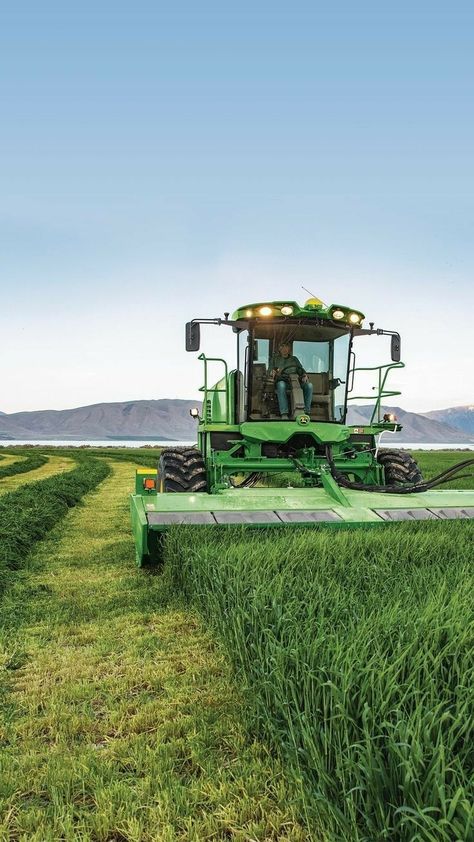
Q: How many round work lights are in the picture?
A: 5